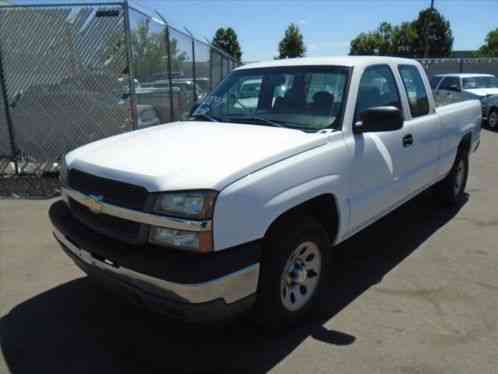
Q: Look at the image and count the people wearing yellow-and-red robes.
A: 0